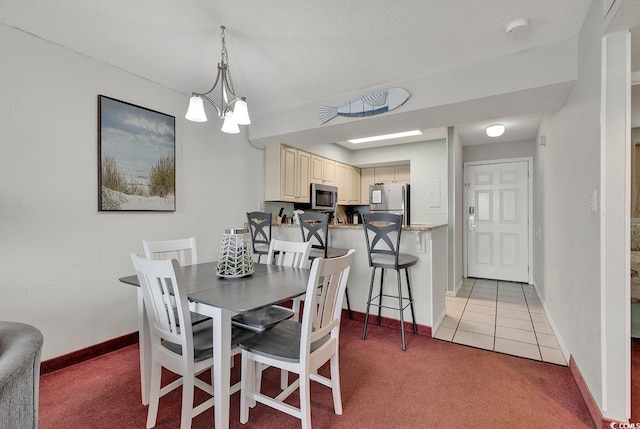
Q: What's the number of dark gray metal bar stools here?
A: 3